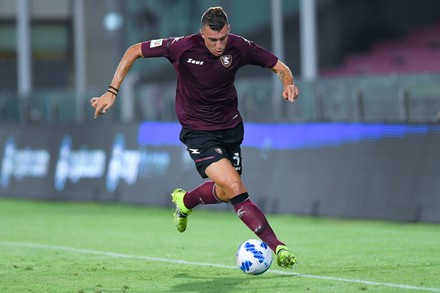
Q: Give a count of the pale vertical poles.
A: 4